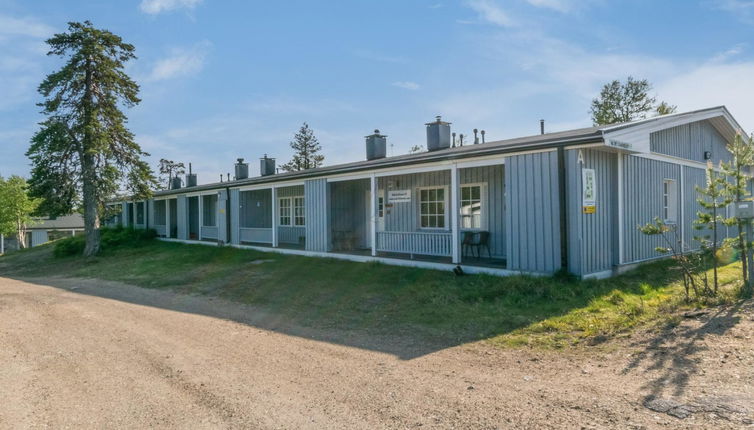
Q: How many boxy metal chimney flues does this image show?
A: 6